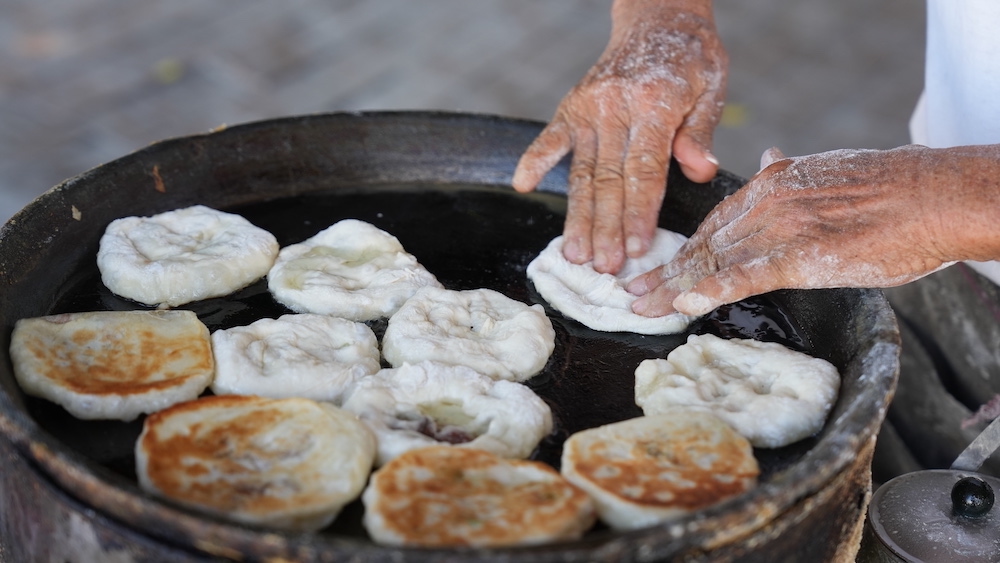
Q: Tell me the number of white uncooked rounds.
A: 7